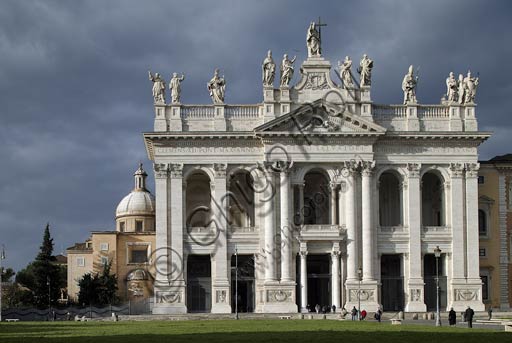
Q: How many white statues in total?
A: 12